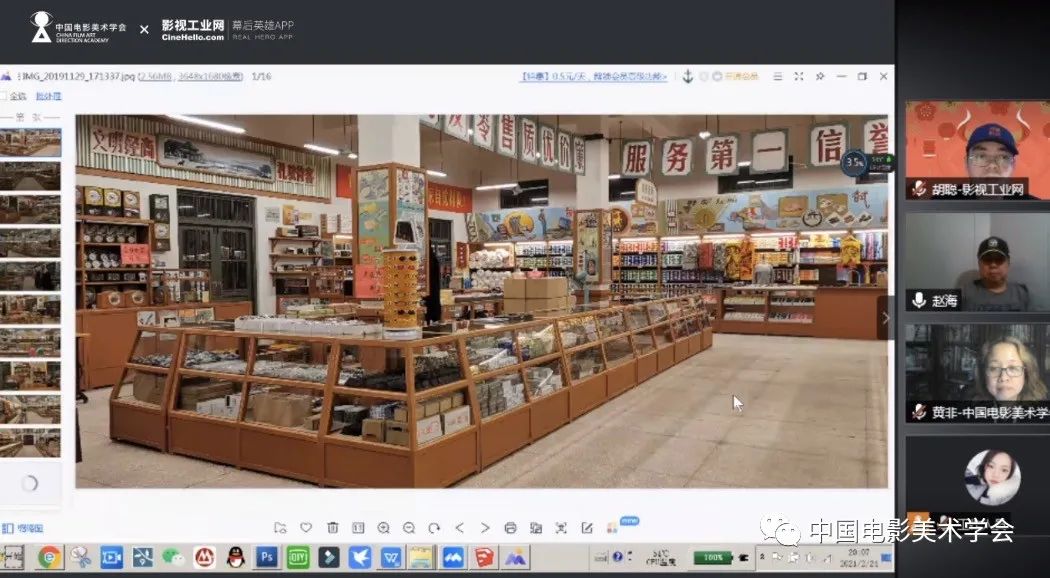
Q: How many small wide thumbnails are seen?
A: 10